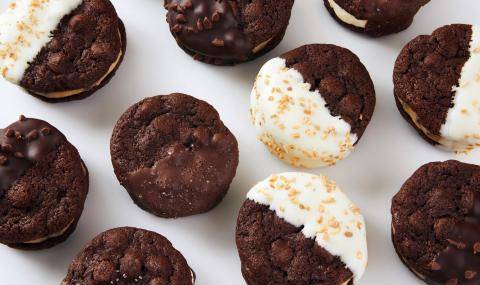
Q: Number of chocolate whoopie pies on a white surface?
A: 10